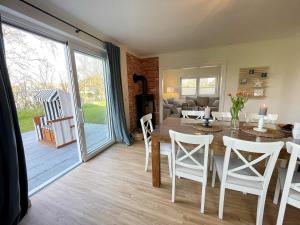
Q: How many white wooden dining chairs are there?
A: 7